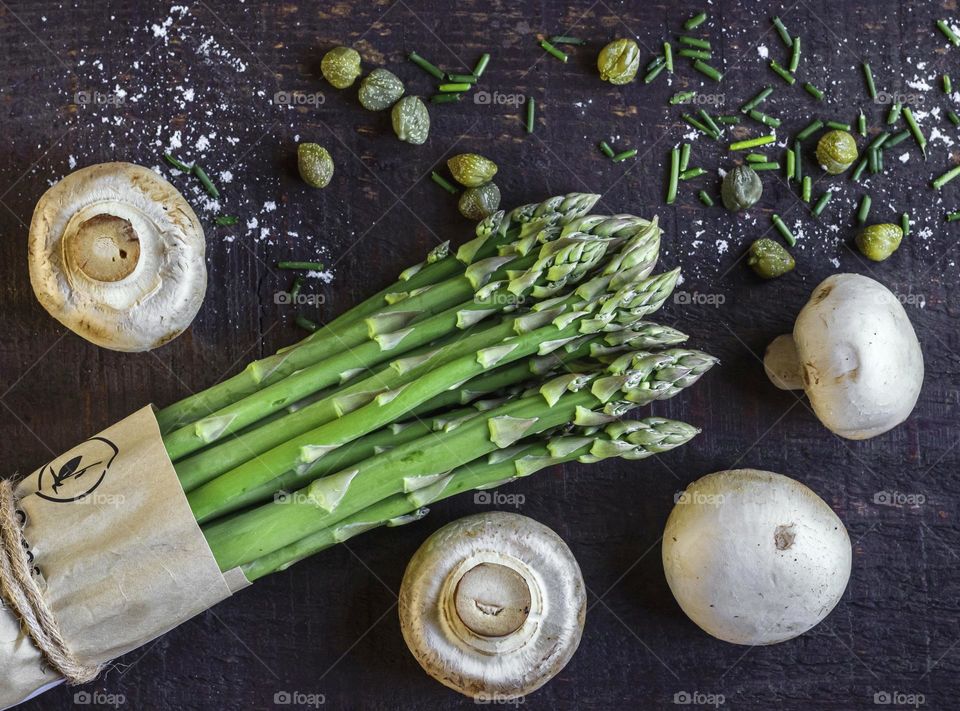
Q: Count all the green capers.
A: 11